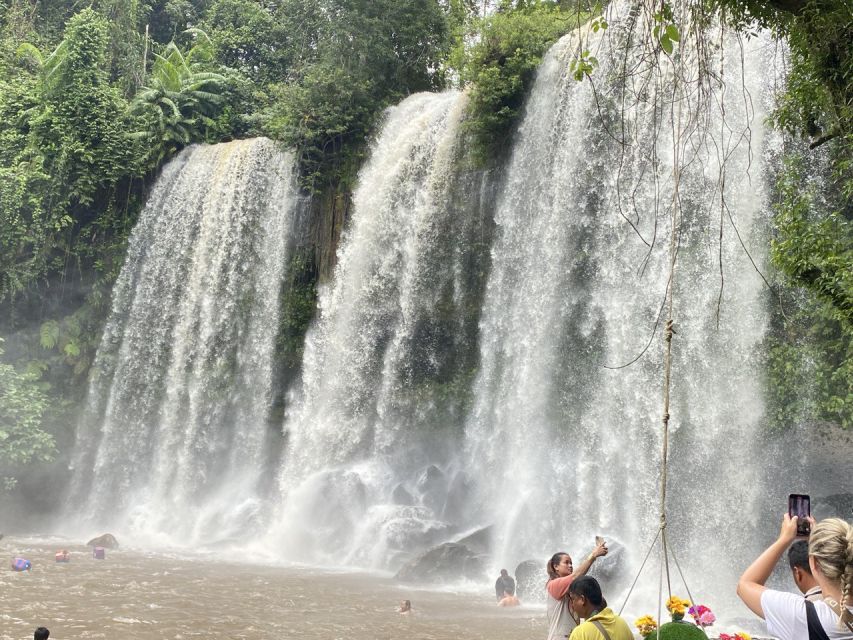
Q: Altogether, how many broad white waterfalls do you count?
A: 3